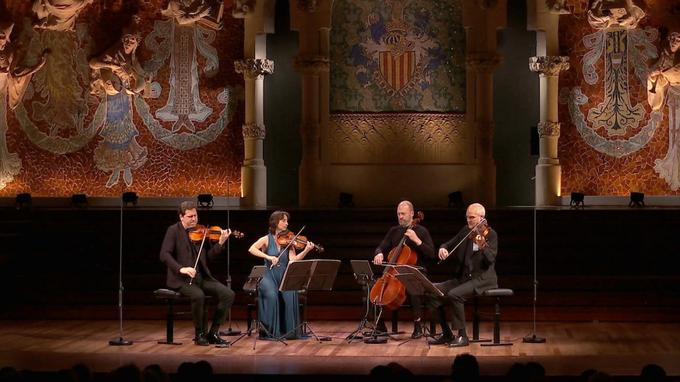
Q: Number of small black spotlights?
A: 8